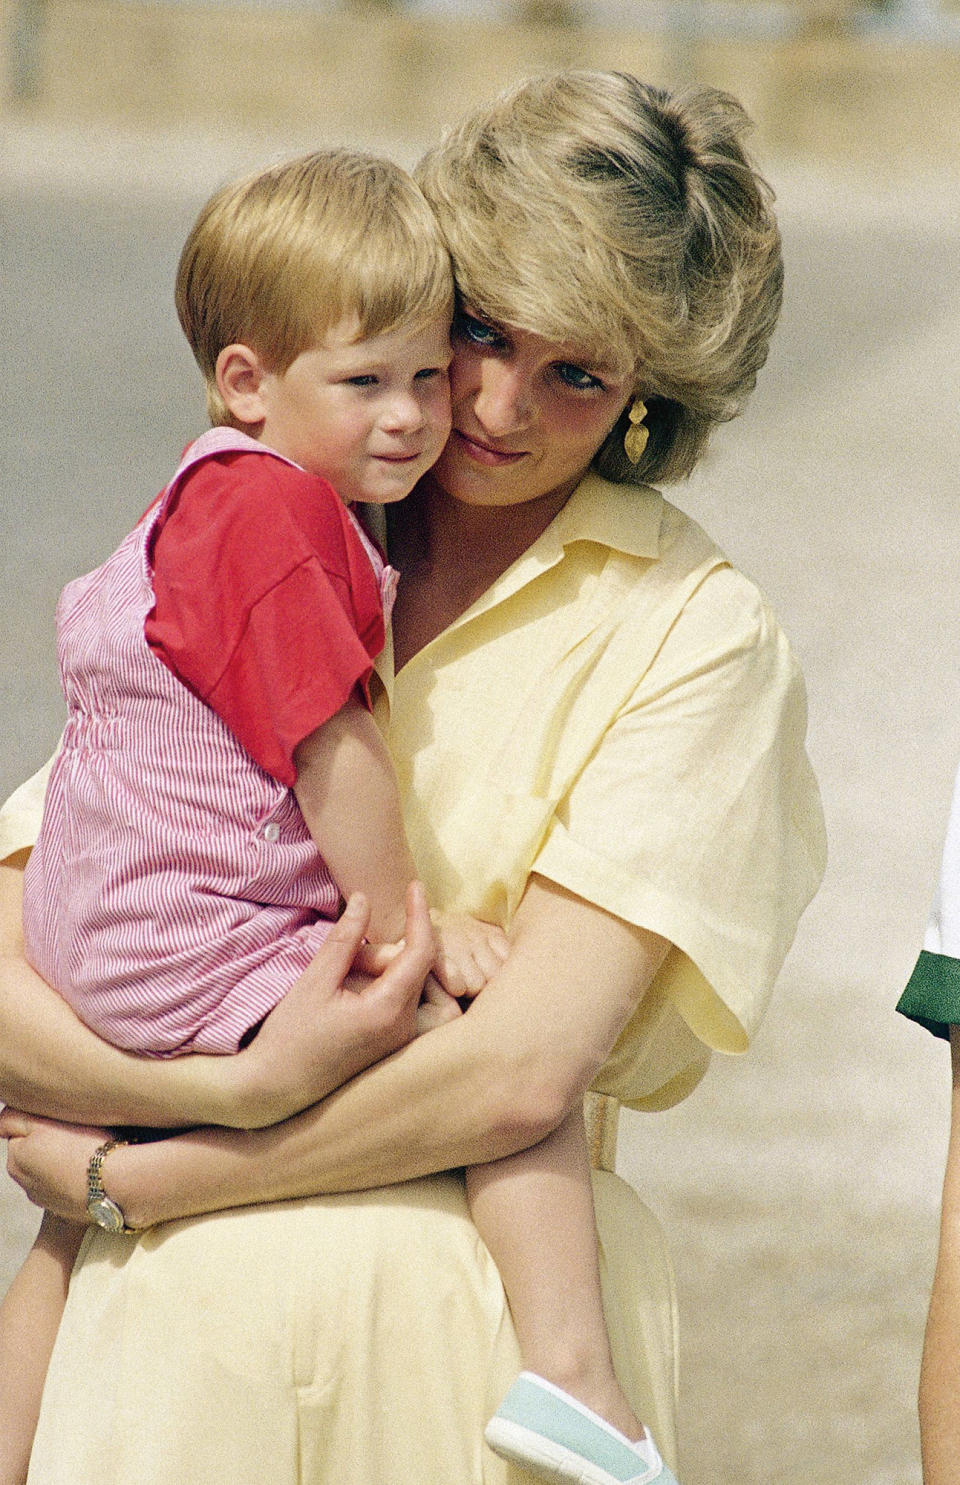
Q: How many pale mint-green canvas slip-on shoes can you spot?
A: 1